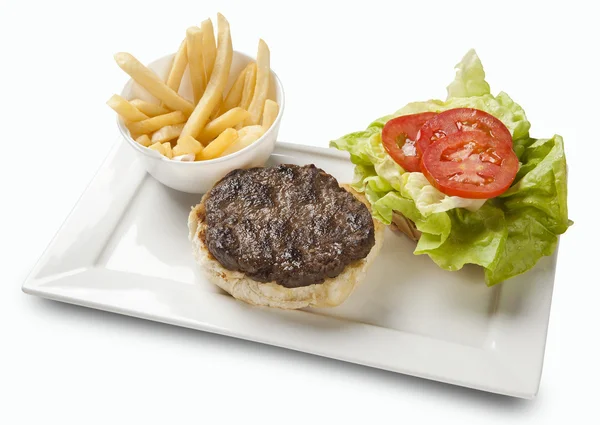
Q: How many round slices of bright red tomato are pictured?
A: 3